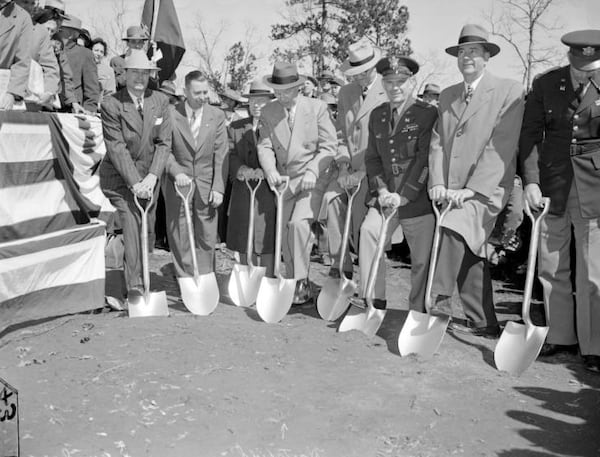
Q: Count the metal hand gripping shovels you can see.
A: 8